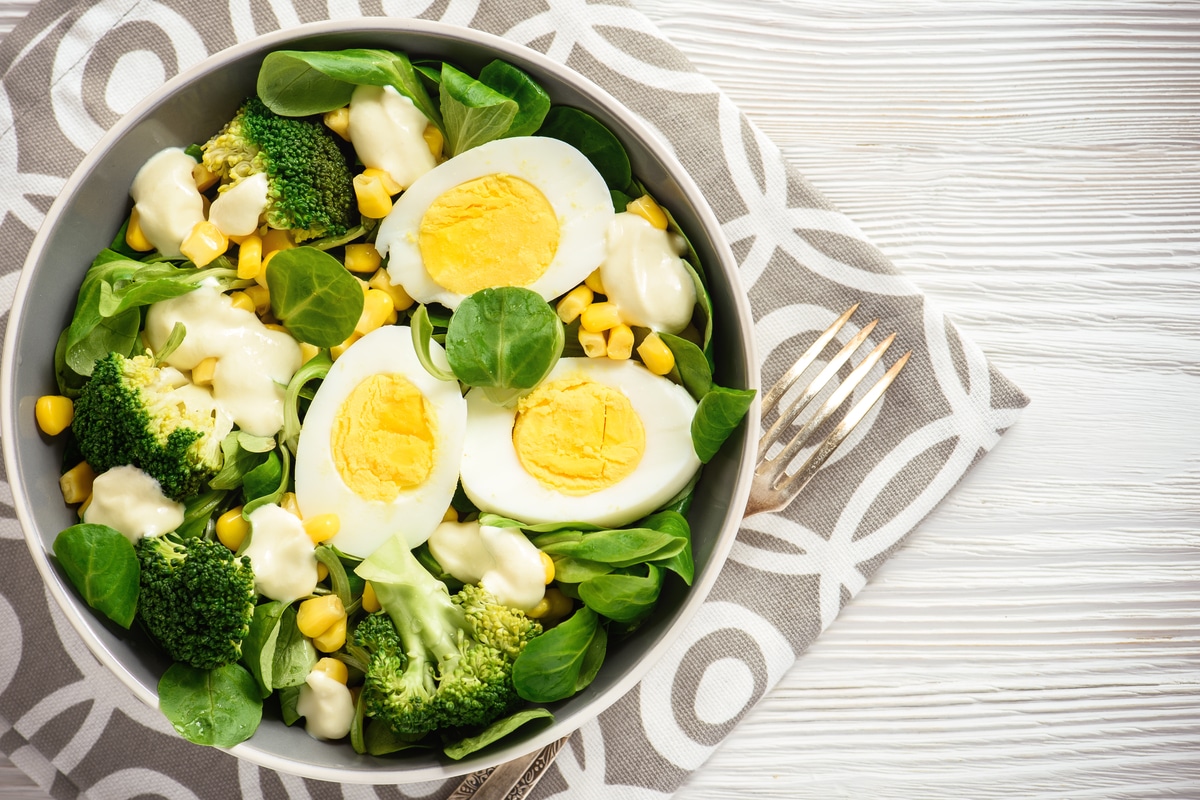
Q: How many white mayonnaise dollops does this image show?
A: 9